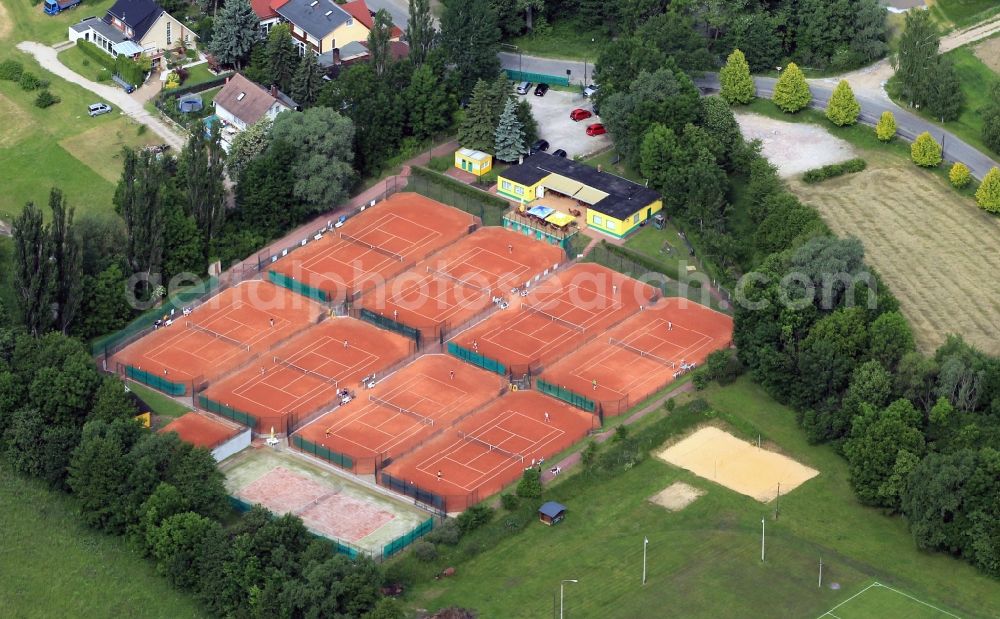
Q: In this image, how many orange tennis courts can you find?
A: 8